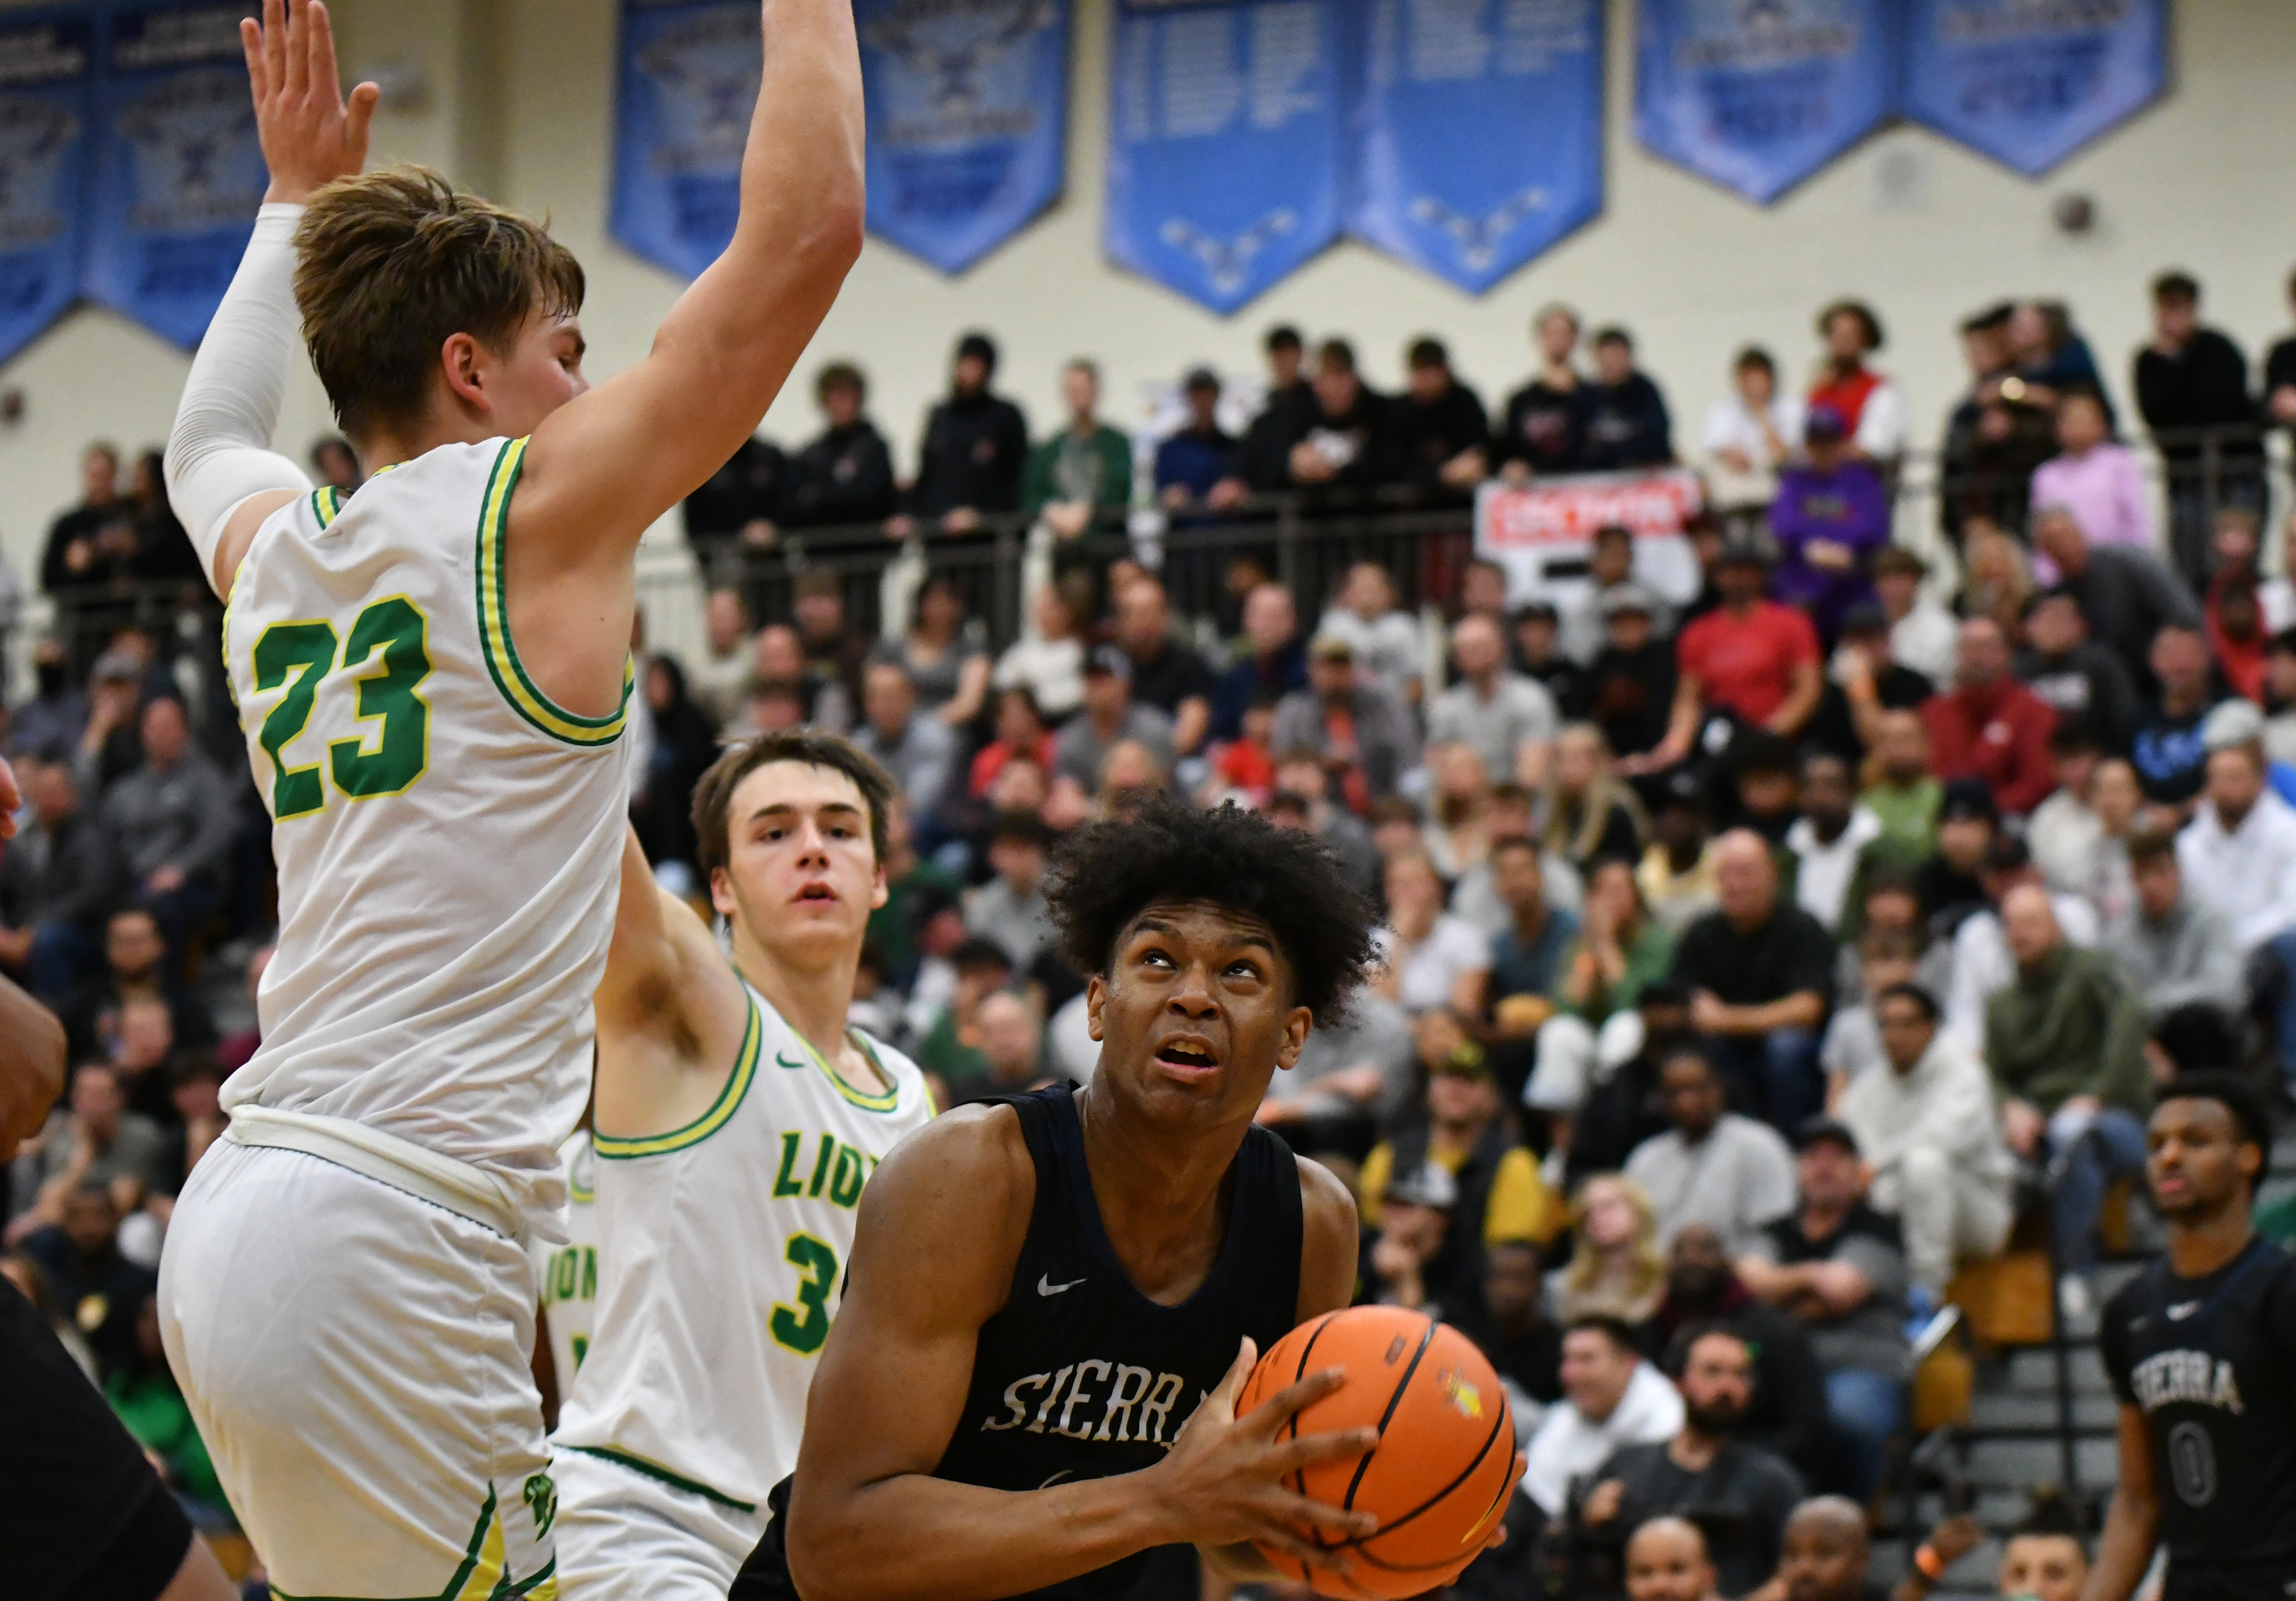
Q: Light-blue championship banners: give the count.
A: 8